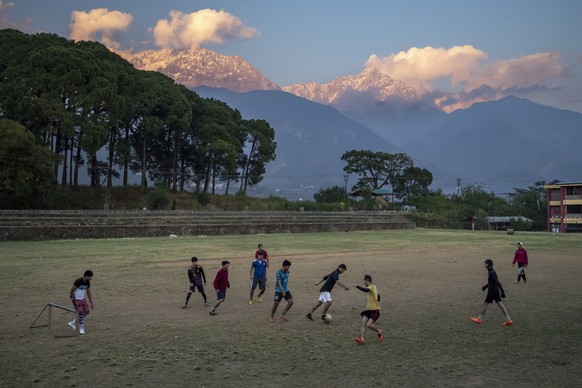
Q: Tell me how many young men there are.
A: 10